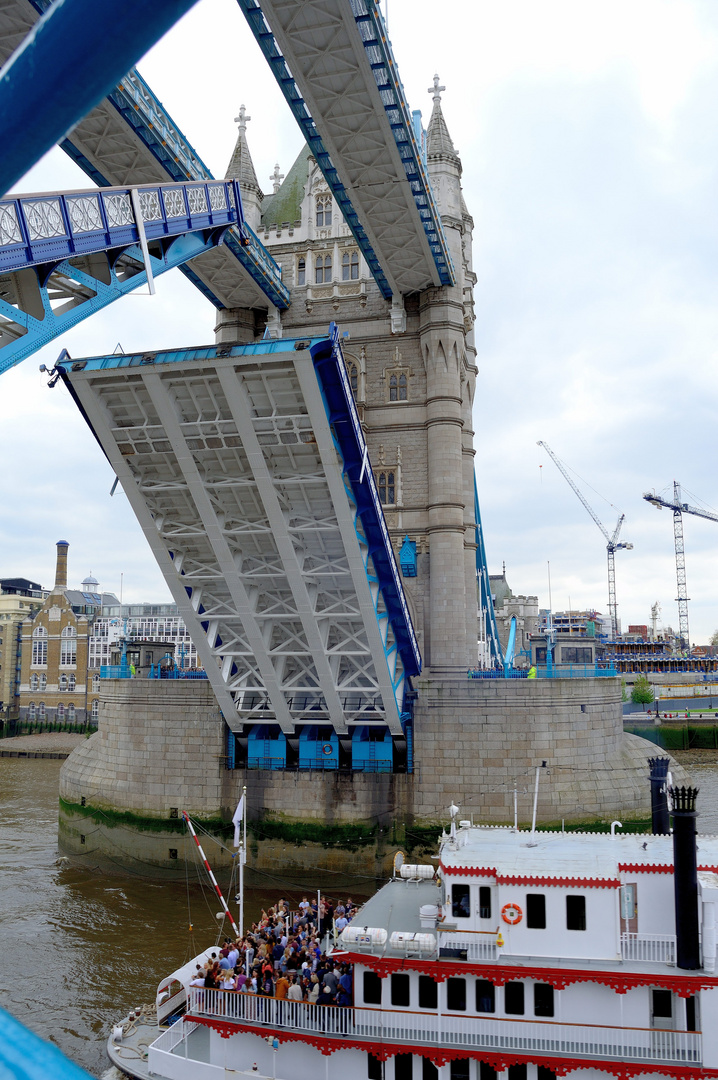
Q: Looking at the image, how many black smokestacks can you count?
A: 2